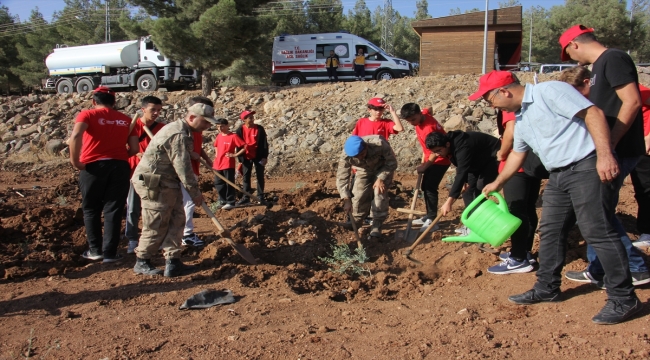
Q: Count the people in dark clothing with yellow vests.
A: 2